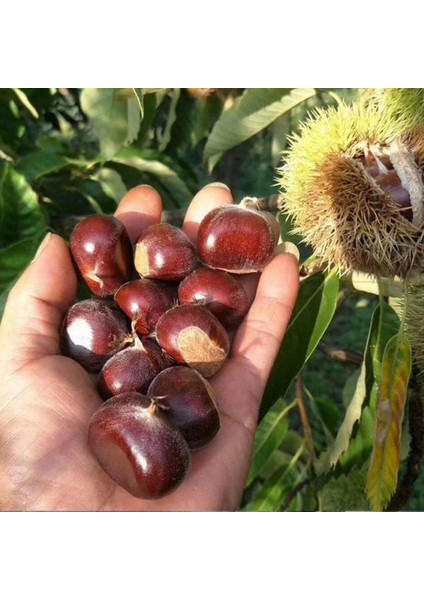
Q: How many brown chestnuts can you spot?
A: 10